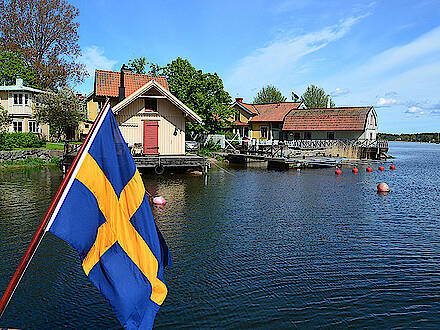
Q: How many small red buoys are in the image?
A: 5